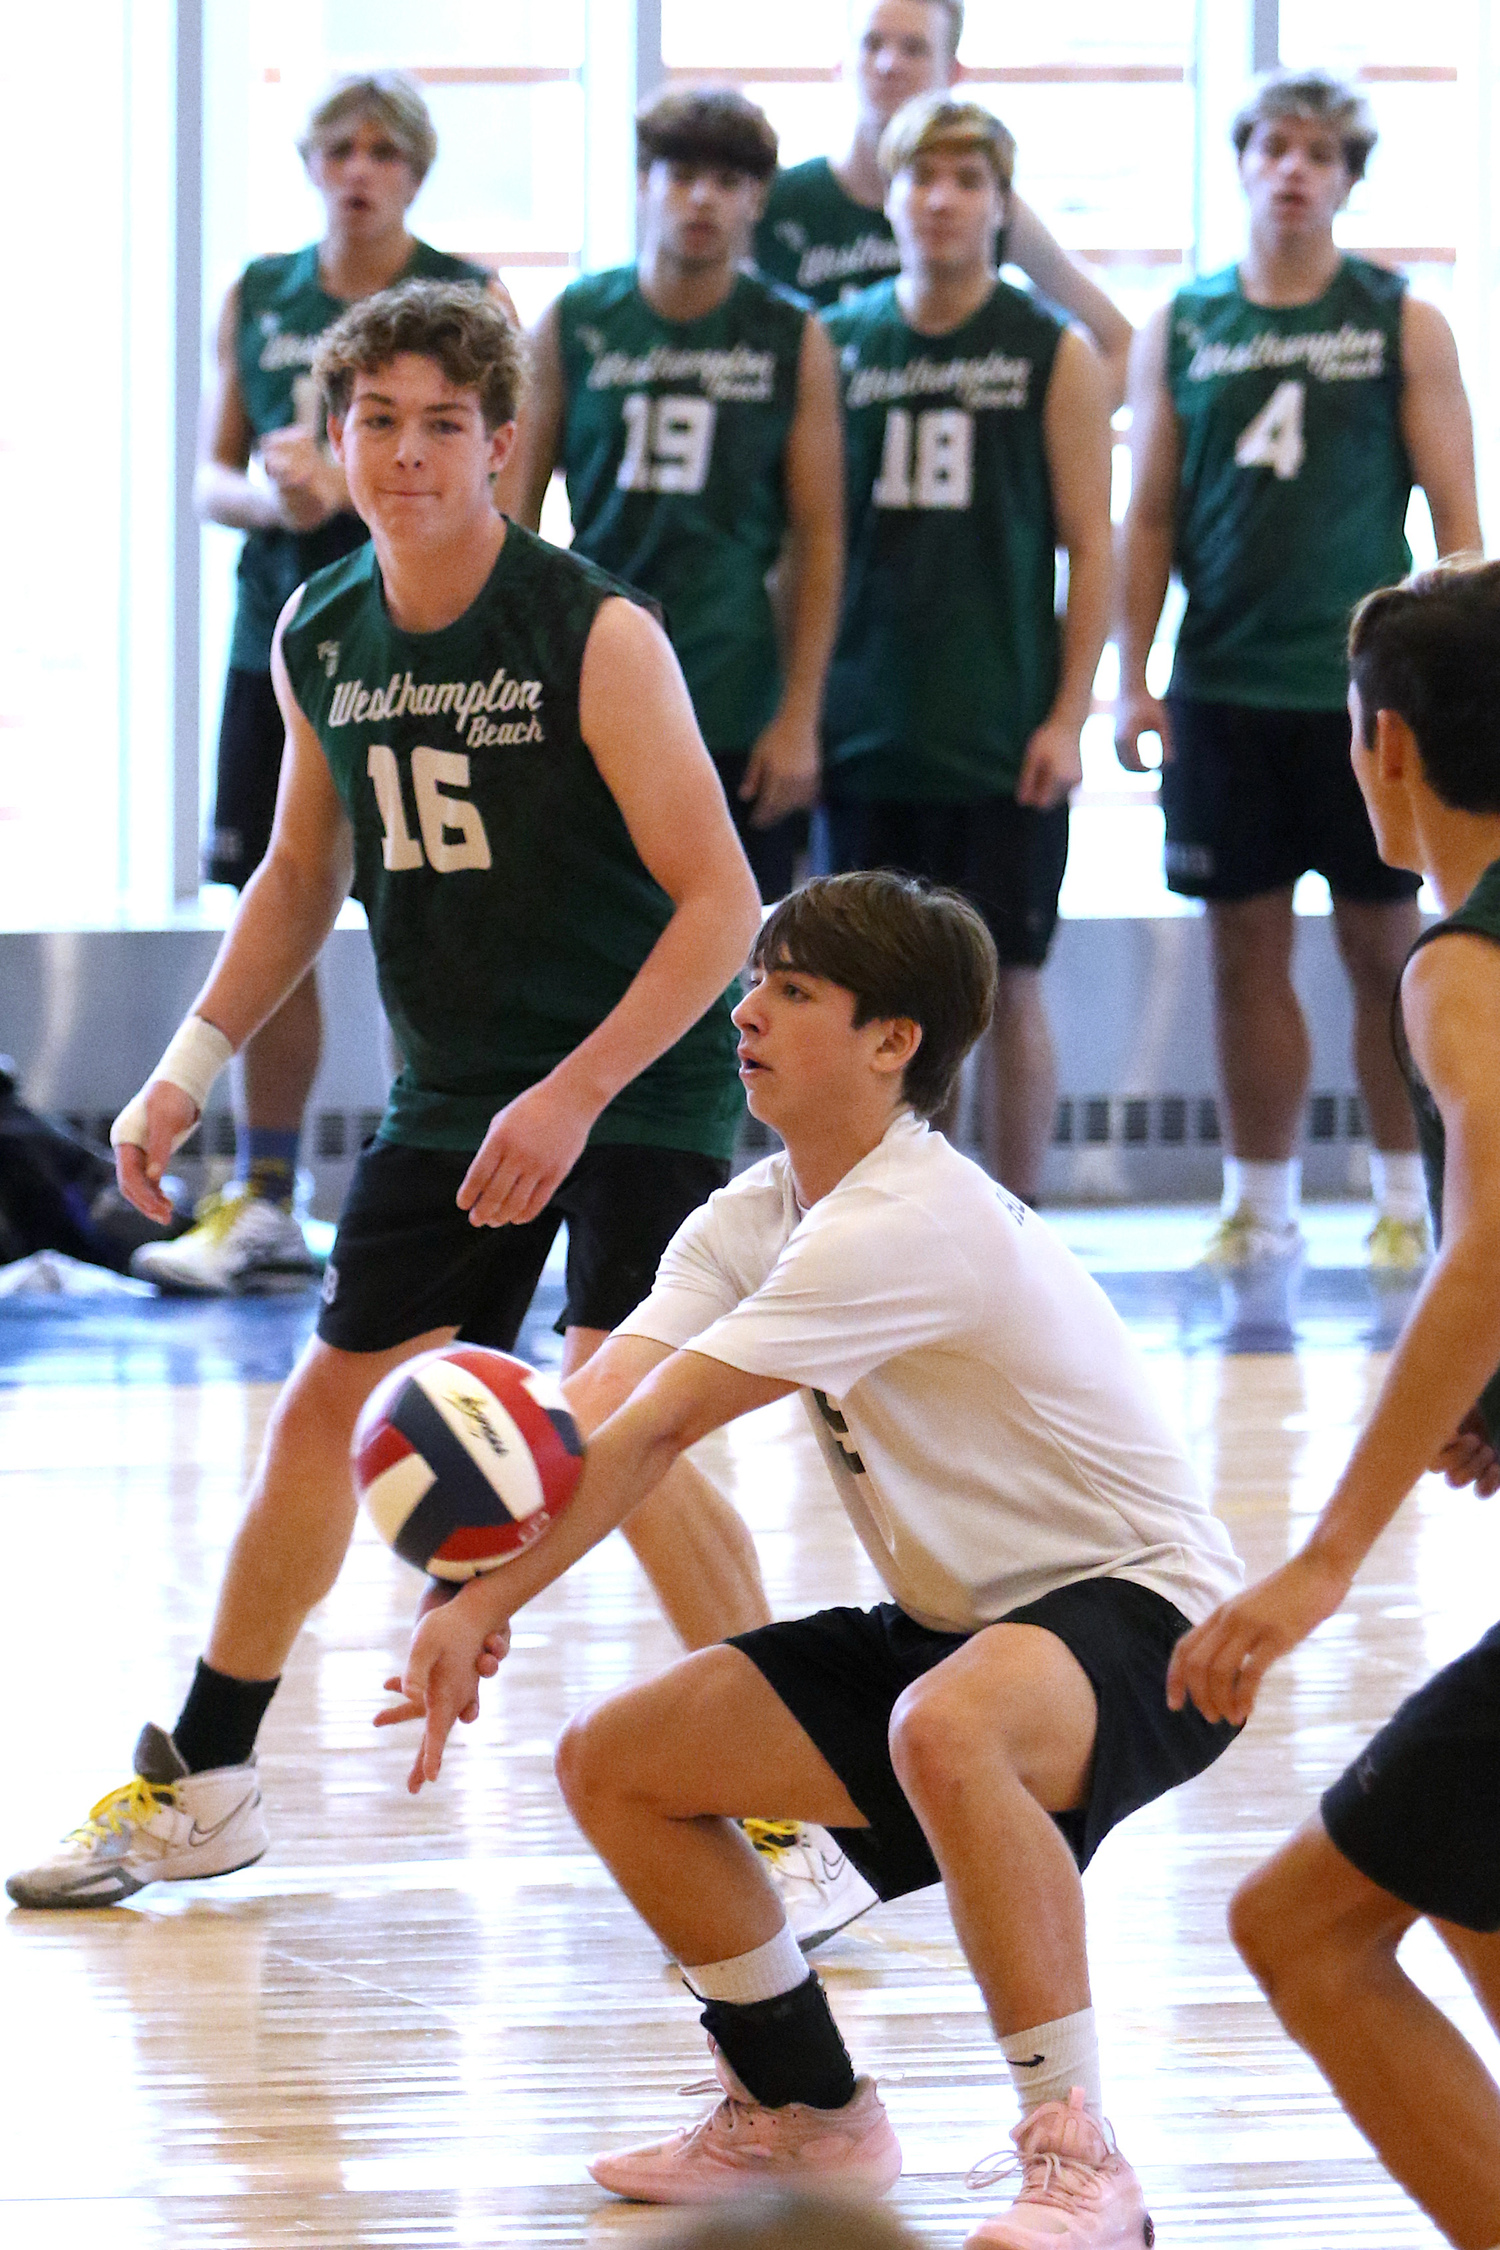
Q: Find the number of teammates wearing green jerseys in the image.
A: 7